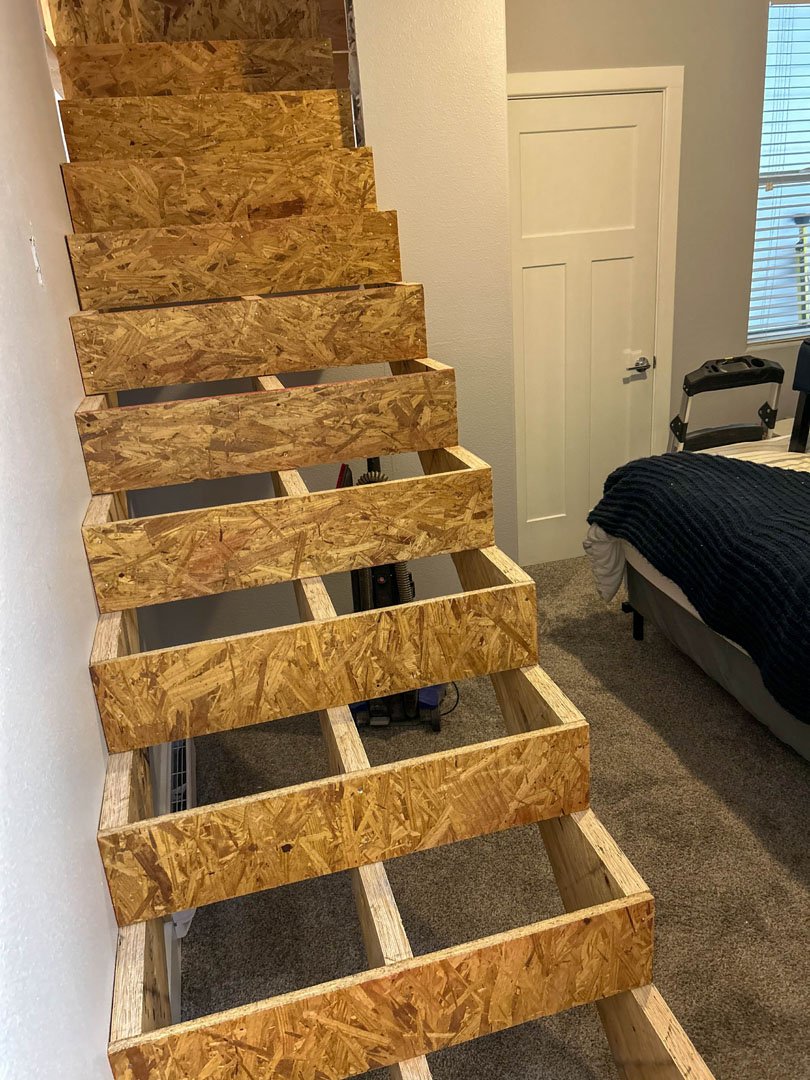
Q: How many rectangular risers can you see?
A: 11